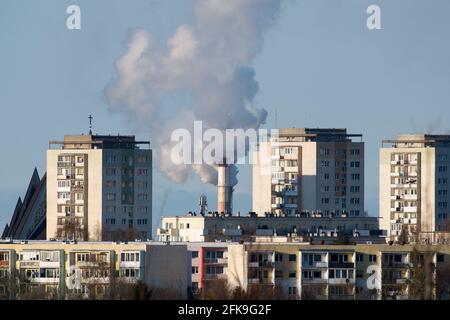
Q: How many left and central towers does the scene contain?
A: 2